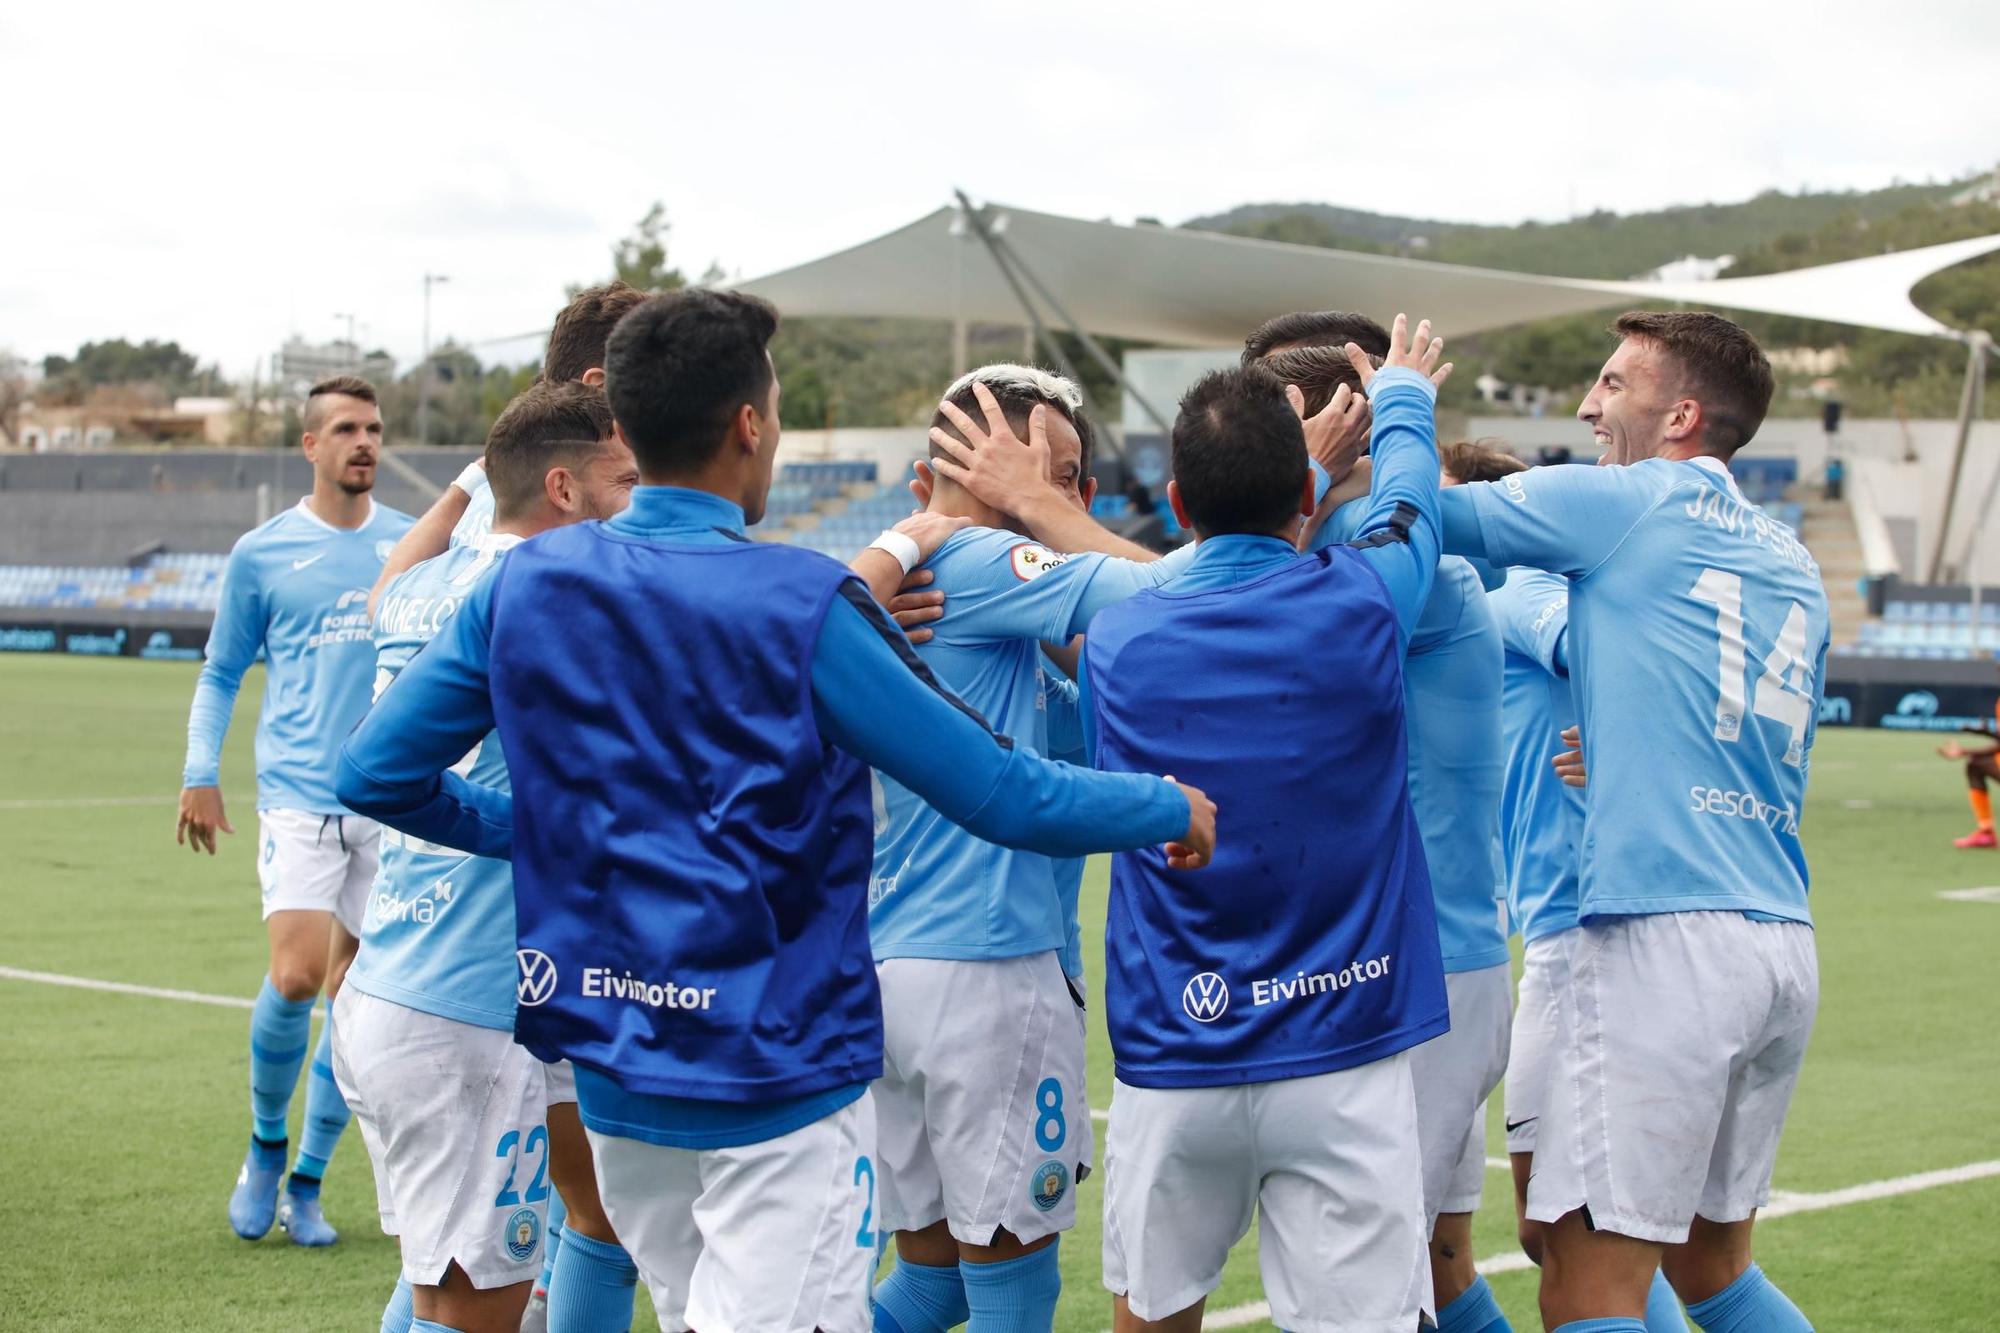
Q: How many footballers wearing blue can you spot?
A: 11